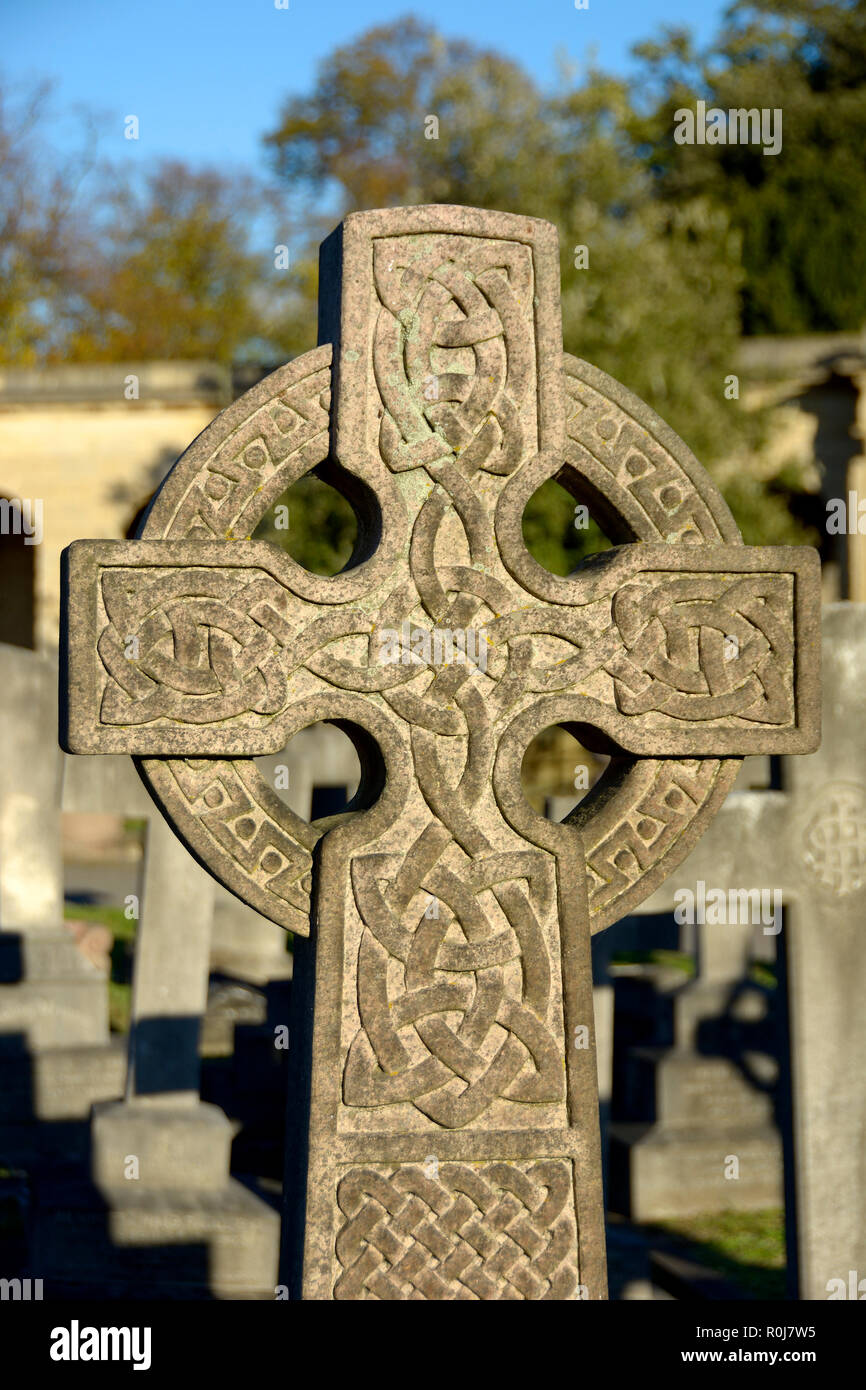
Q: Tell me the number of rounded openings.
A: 4